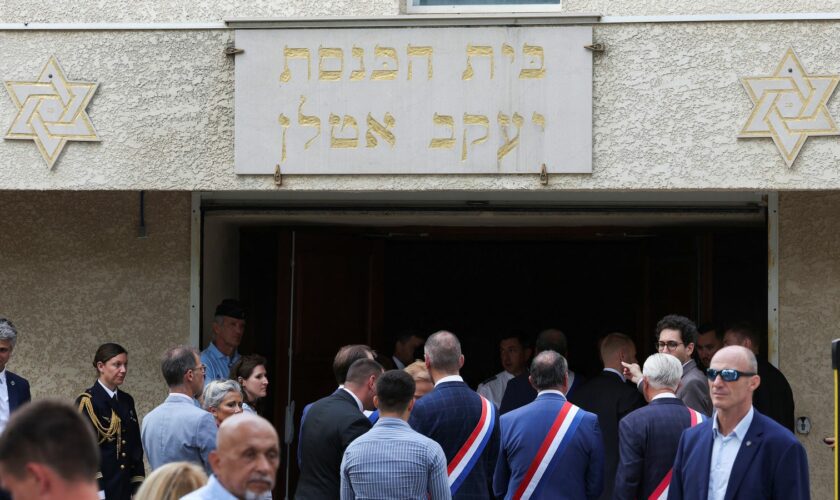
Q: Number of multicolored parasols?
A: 0